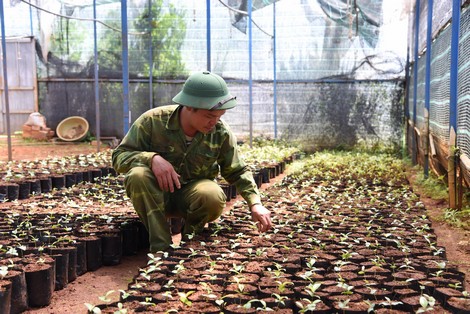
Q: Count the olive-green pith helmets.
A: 1